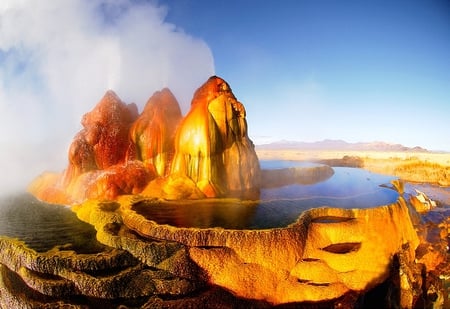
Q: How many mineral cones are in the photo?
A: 3